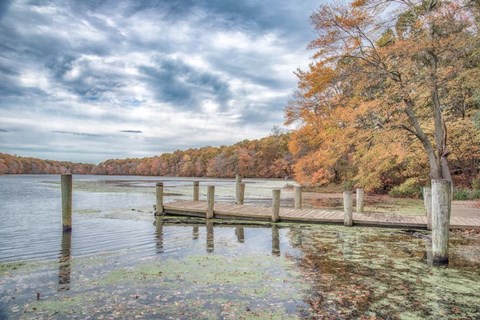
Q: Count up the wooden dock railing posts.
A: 12